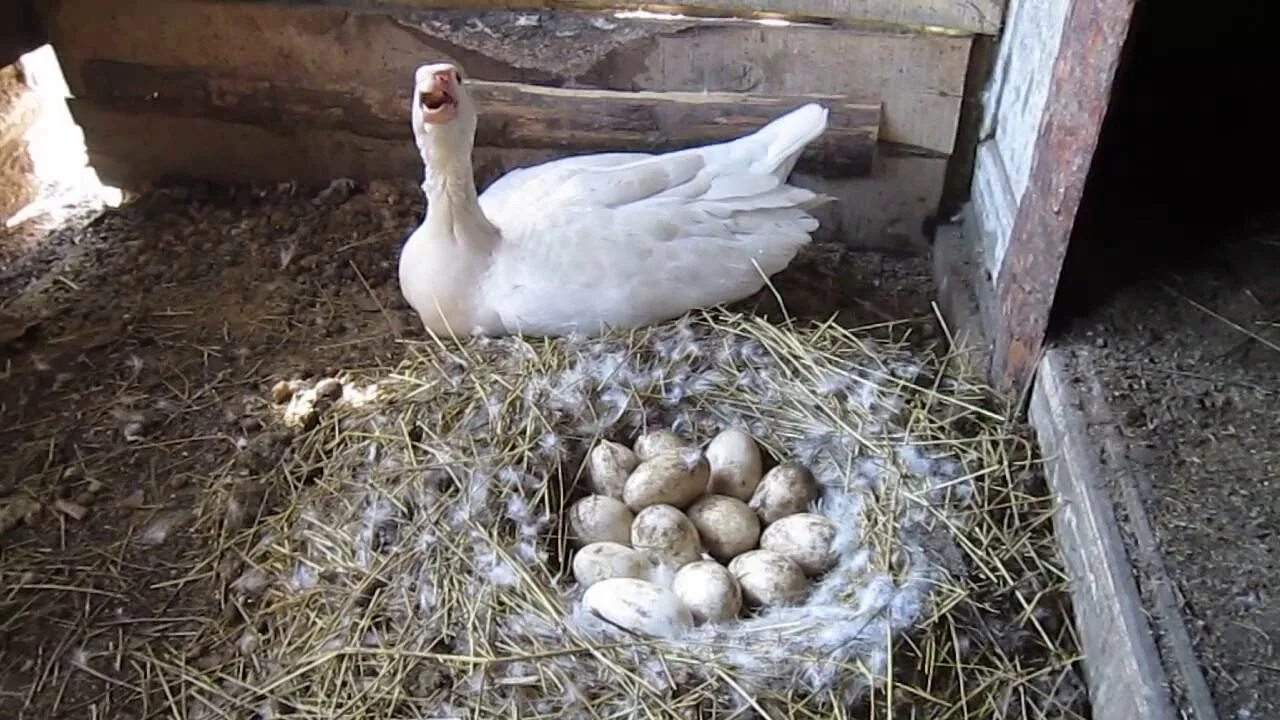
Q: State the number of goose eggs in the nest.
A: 13